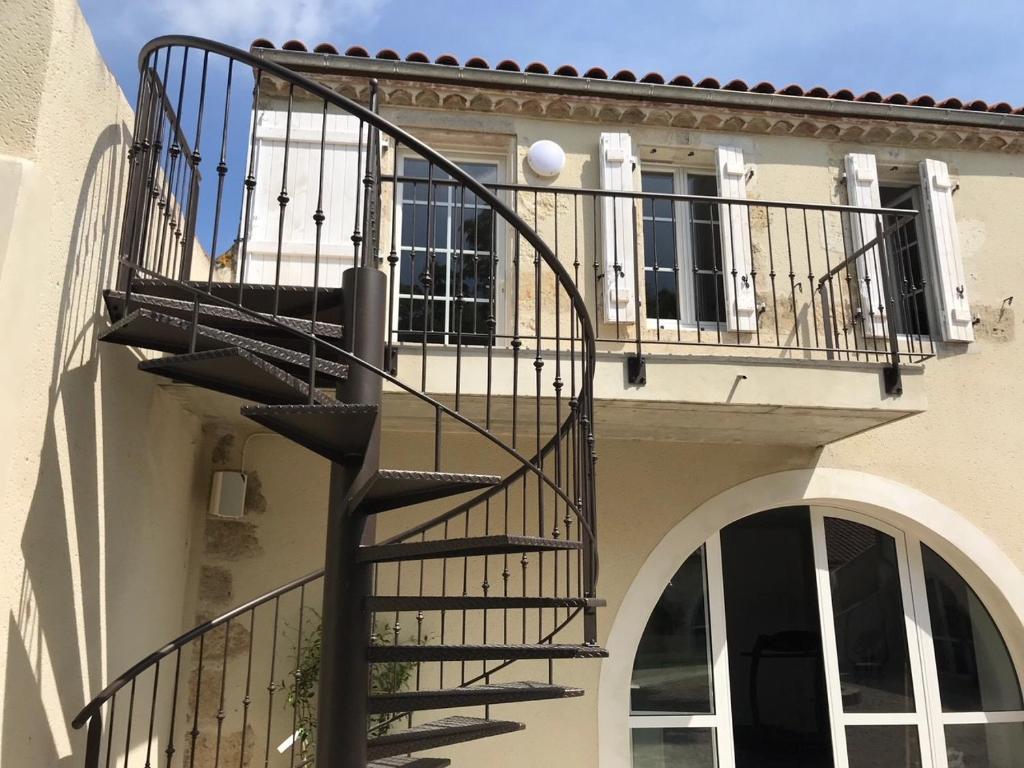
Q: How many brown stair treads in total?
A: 12